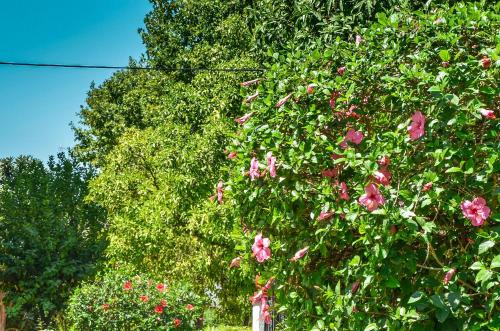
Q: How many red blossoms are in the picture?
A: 8